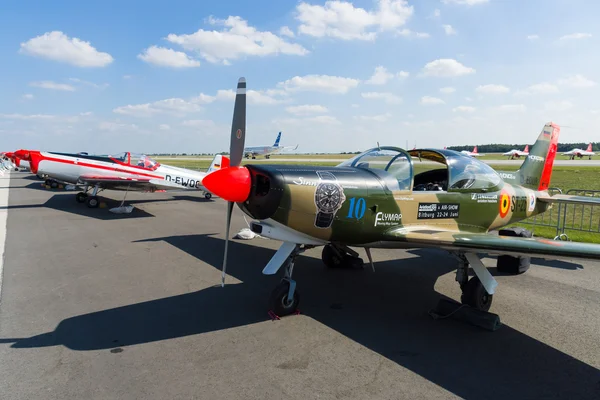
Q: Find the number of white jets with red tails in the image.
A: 3